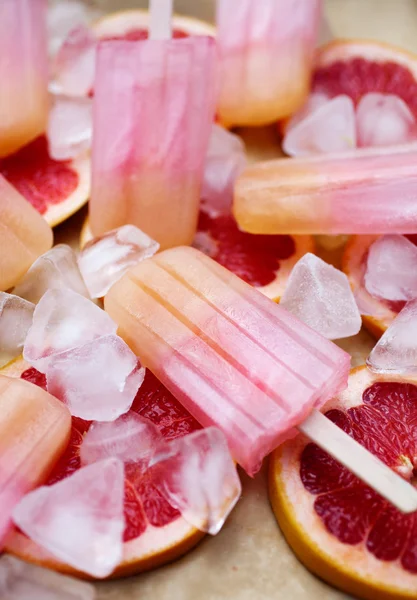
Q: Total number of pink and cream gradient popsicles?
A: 7